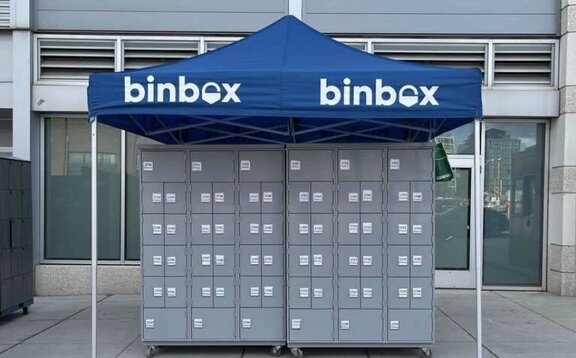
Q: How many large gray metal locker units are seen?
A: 2